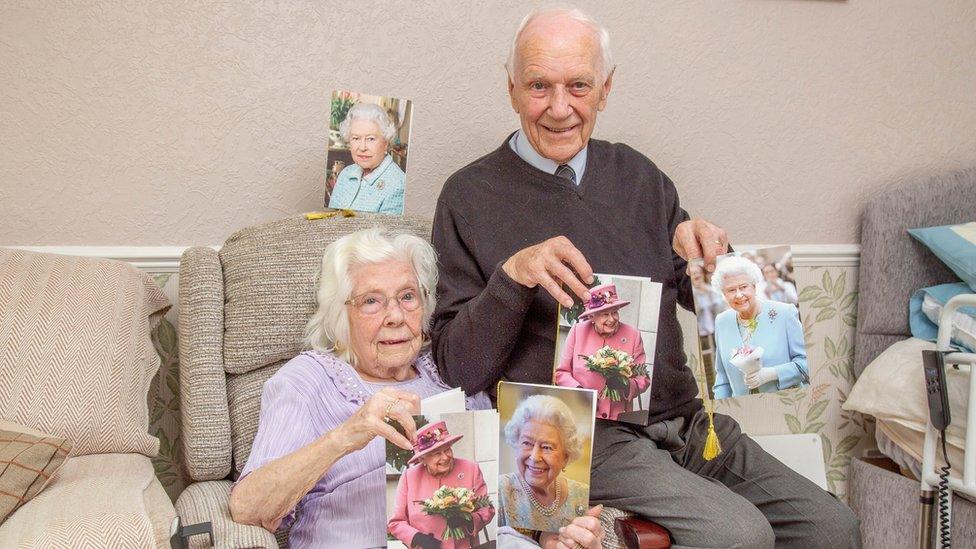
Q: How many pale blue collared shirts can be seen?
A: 1